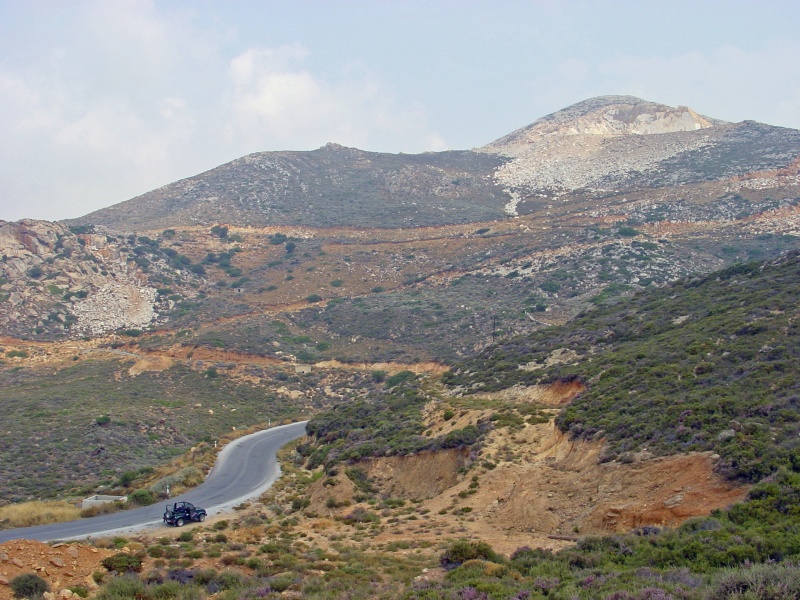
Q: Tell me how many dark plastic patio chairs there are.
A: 0